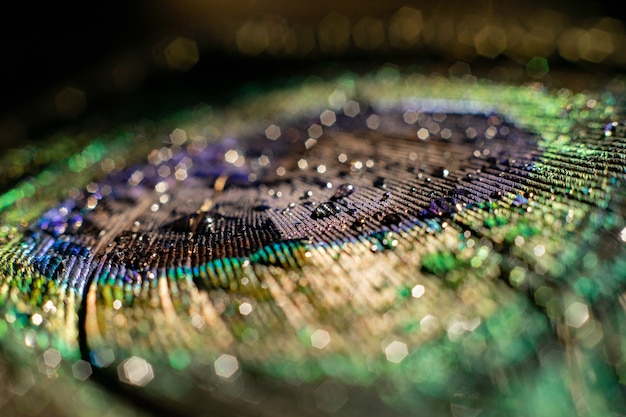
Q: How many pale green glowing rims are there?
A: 1